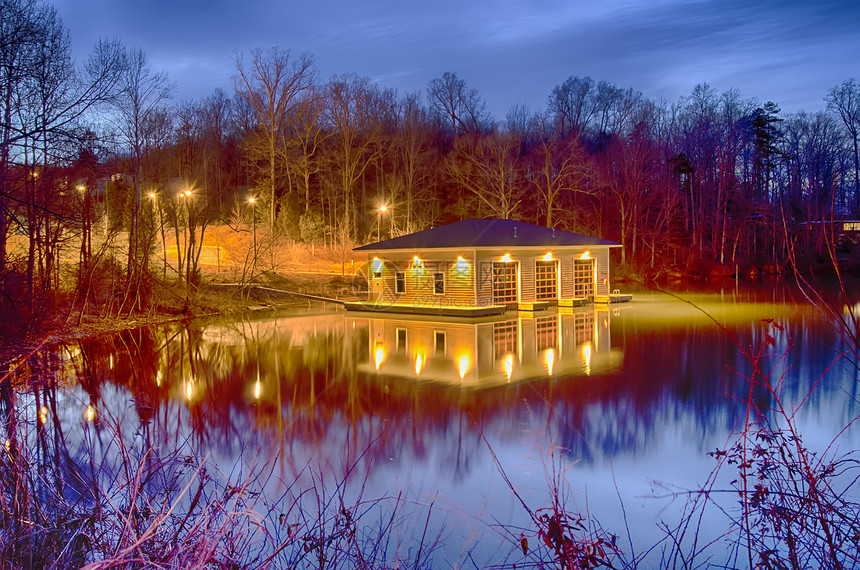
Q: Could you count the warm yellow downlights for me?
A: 6